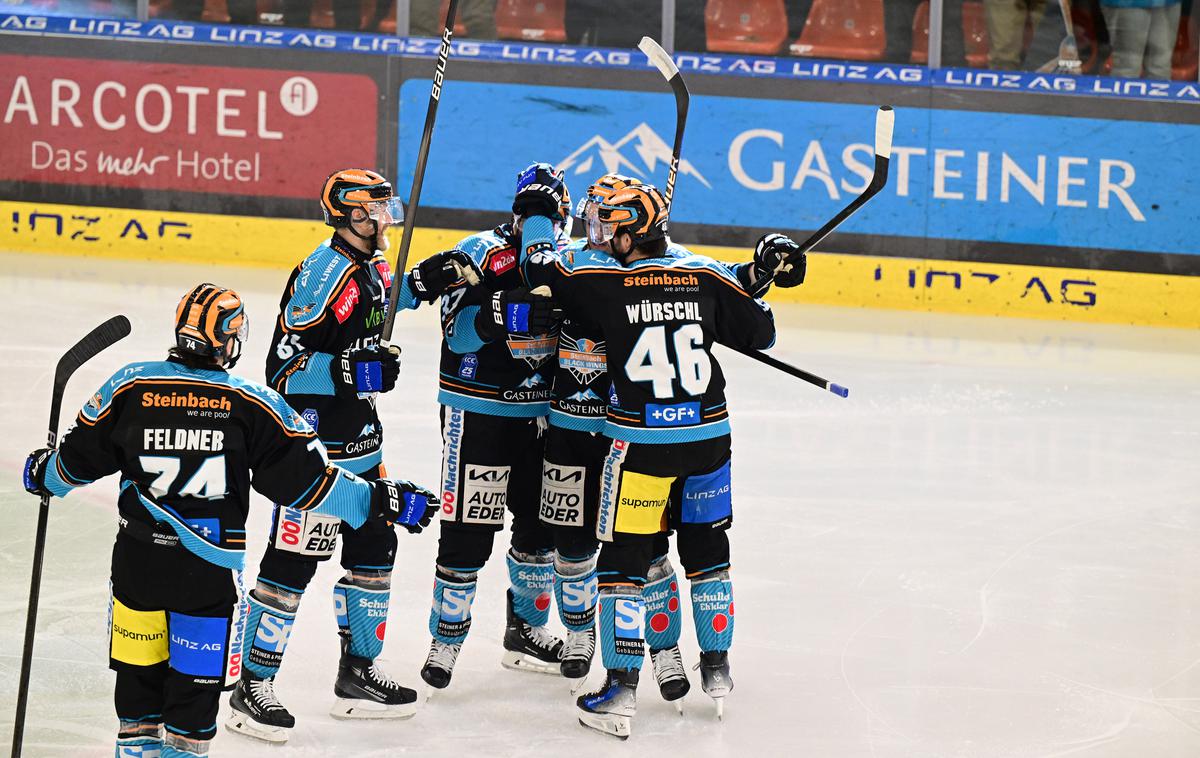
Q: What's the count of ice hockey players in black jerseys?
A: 5